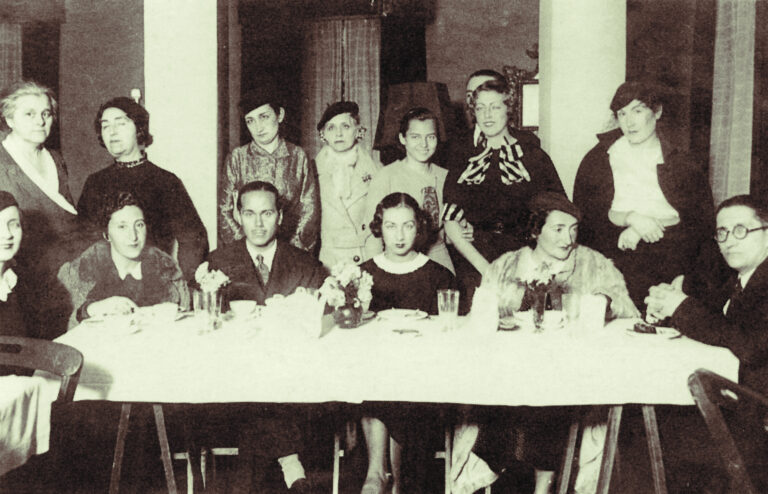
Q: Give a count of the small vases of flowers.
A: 3